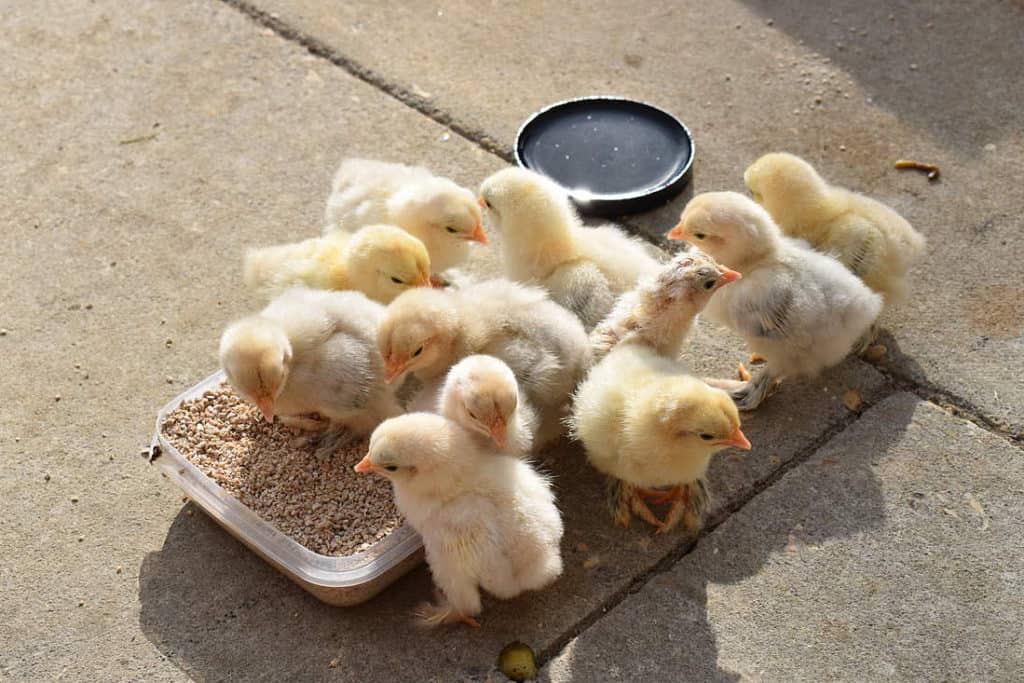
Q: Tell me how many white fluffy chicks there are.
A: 11